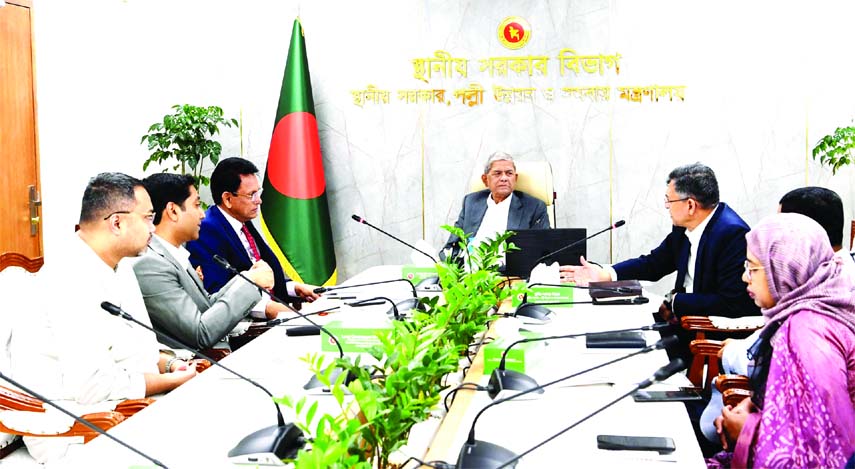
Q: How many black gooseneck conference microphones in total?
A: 12